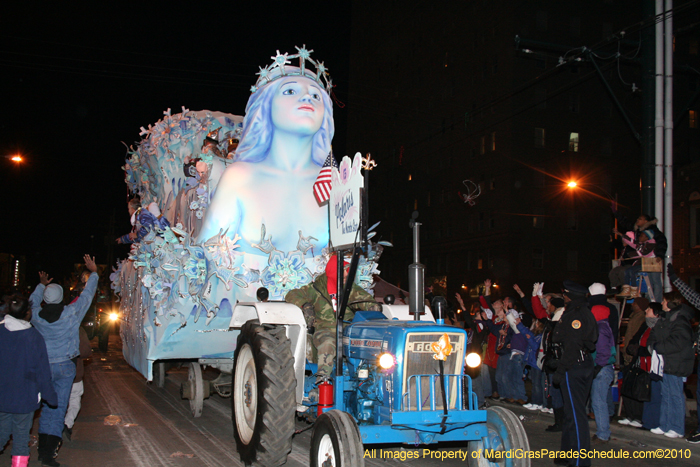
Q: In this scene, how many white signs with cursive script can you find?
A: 1